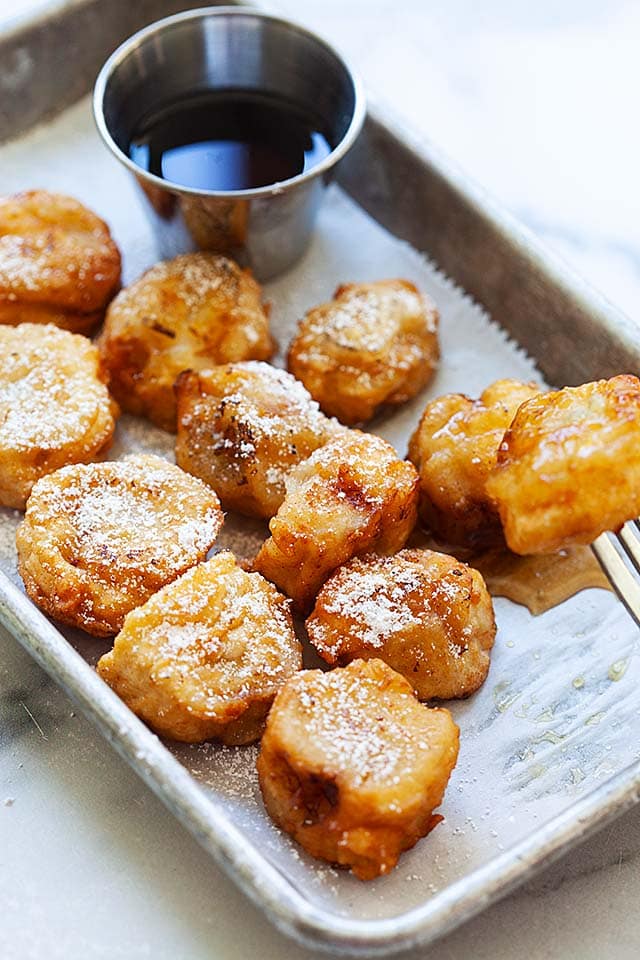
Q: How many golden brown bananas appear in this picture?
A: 12